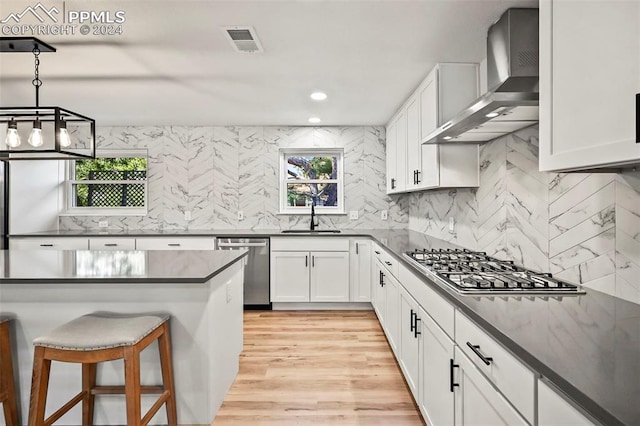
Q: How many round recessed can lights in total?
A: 2